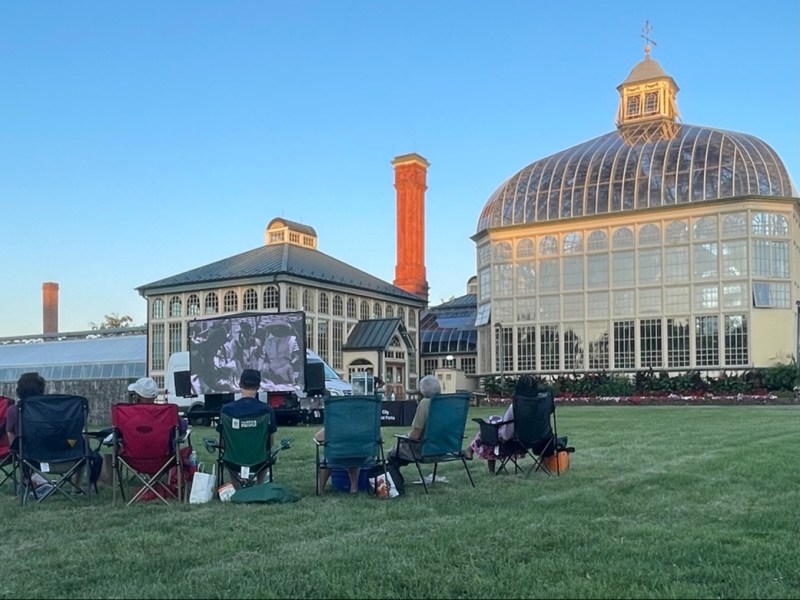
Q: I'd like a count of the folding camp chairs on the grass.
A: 7